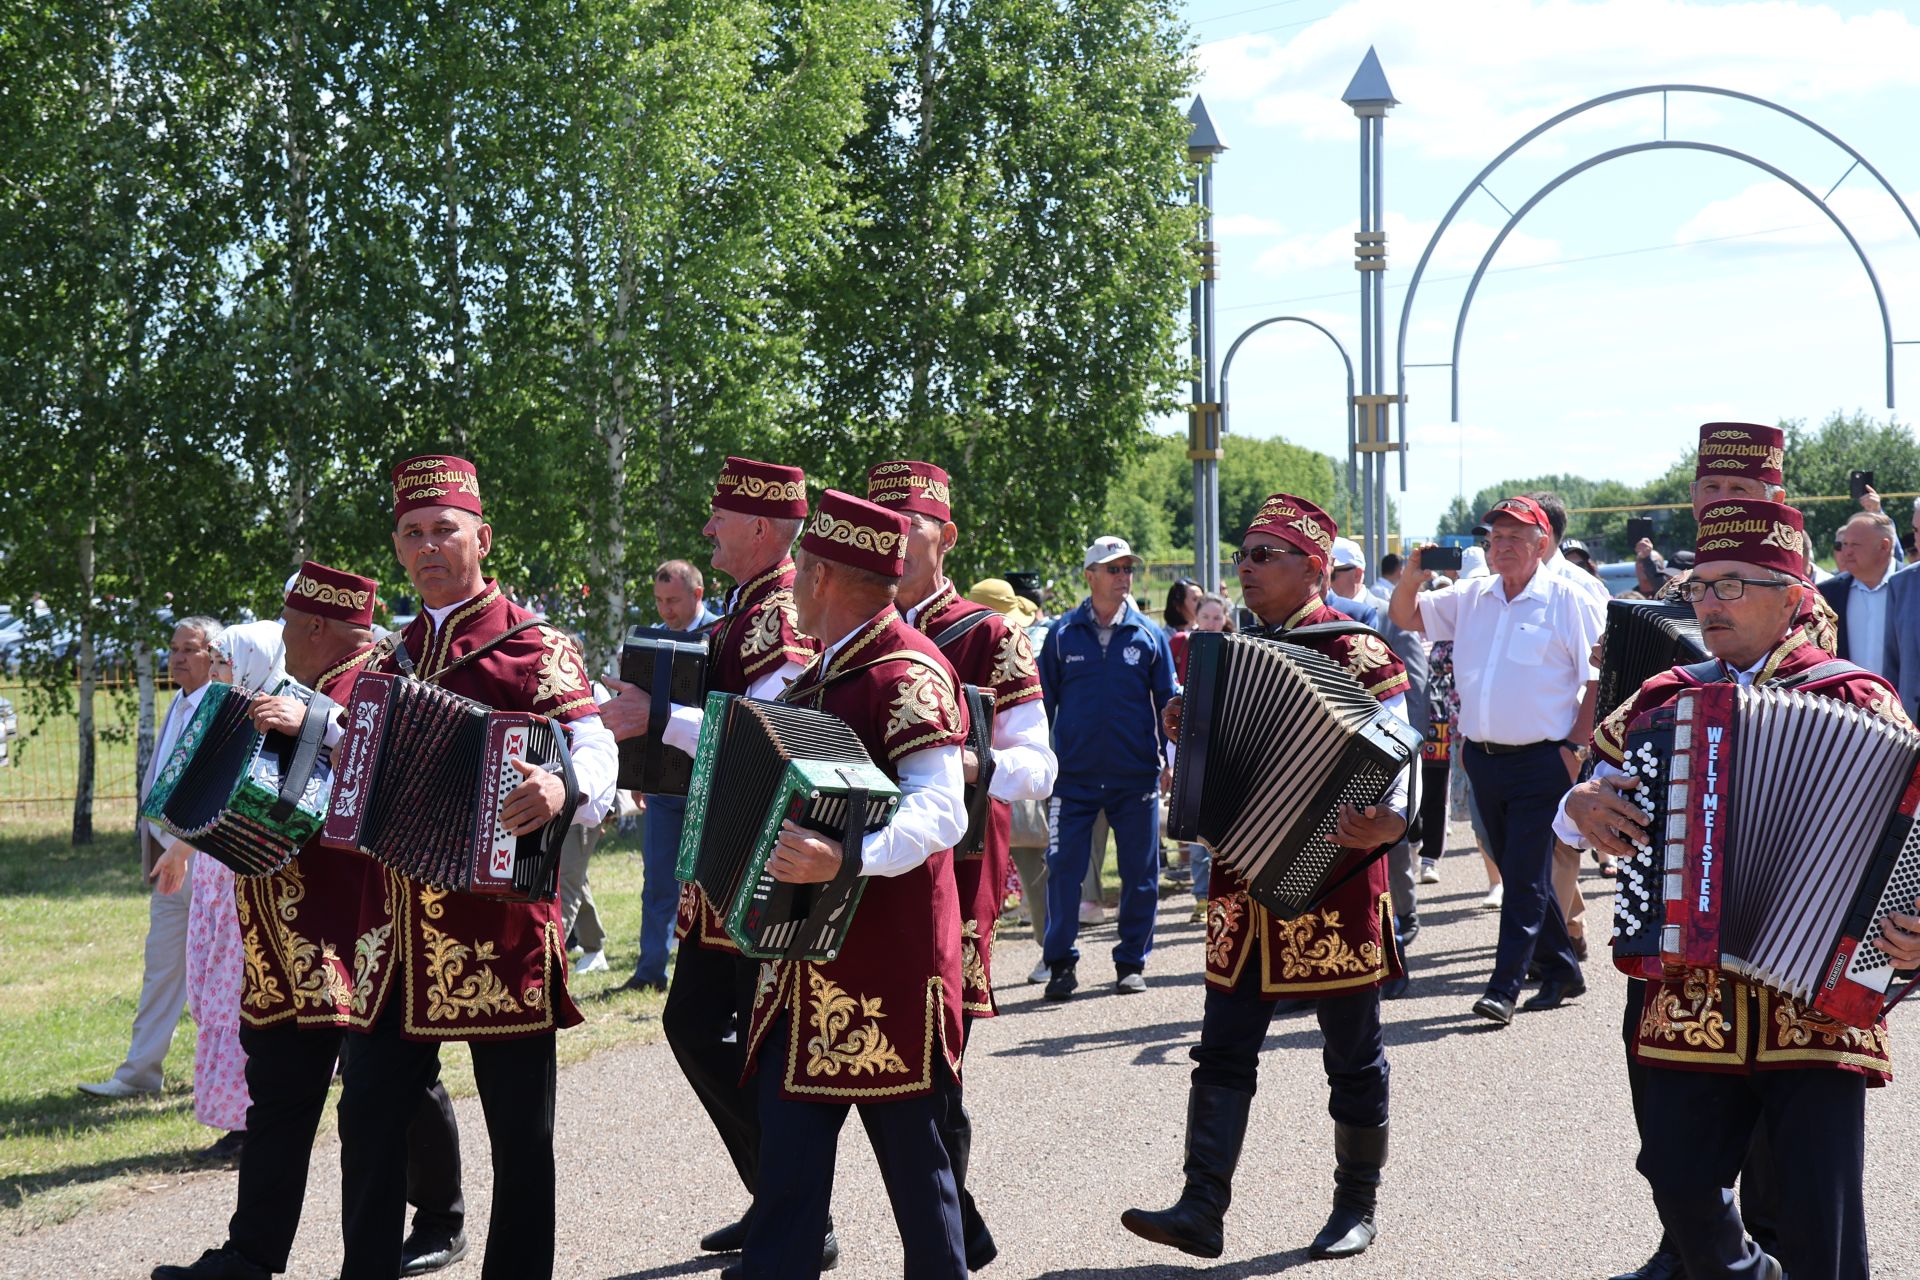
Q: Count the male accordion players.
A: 8